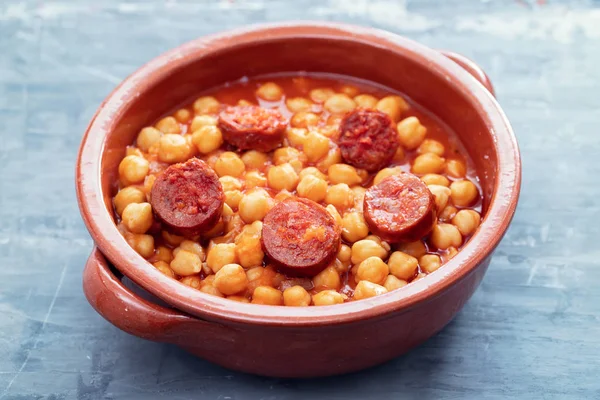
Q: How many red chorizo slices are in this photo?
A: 5